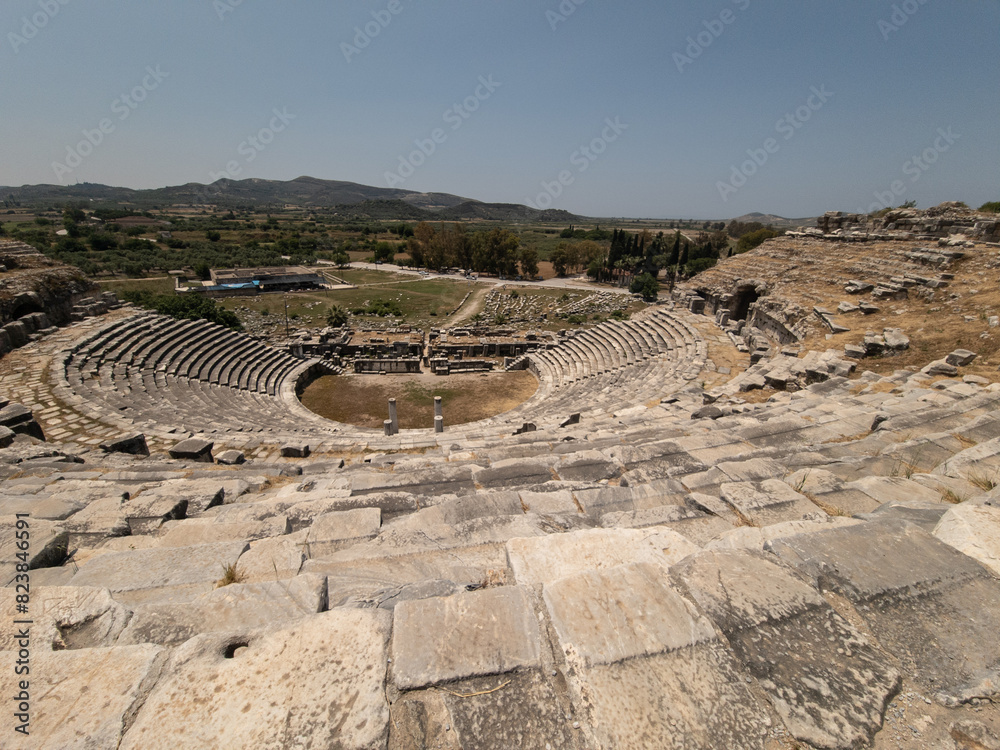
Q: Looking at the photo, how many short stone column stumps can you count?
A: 2